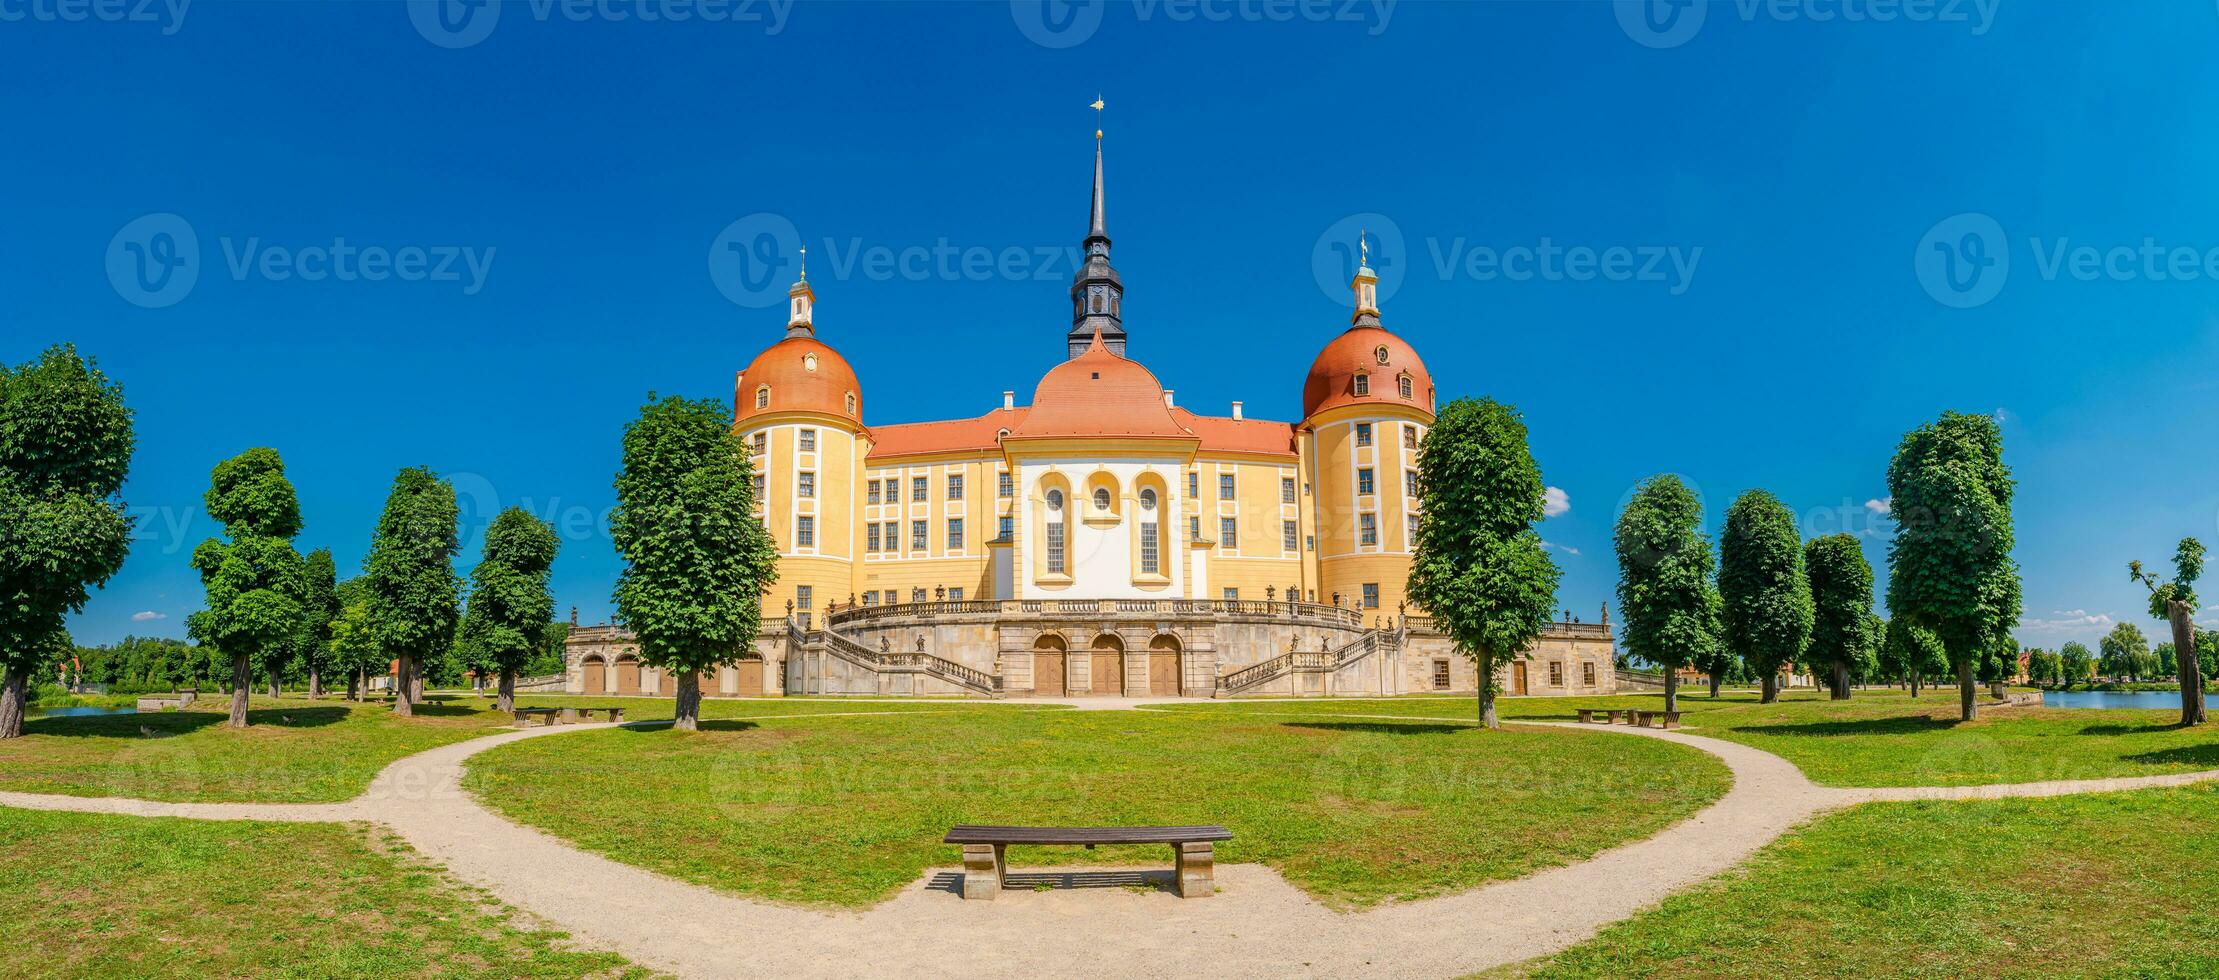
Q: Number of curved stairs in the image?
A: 2